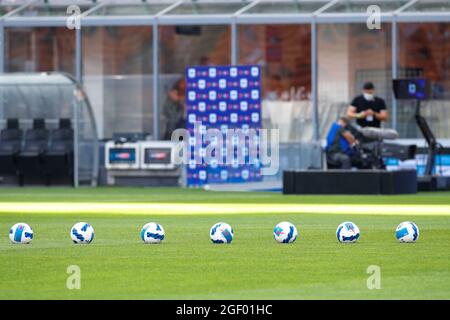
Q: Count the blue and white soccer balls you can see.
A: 7